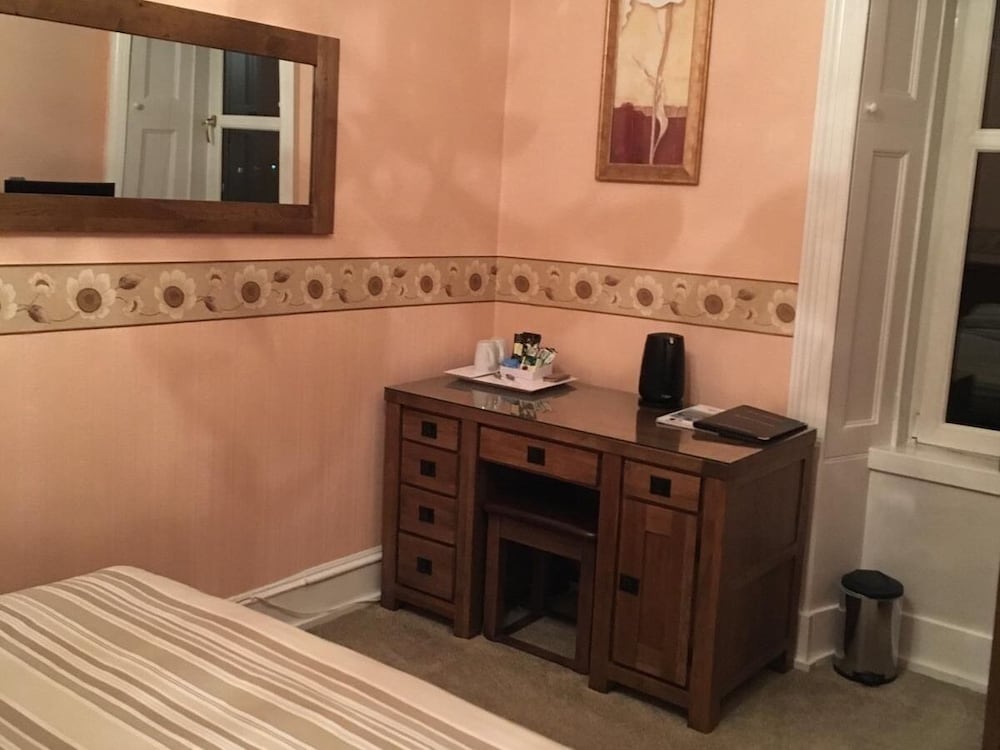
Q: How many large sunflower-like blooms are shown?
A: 13